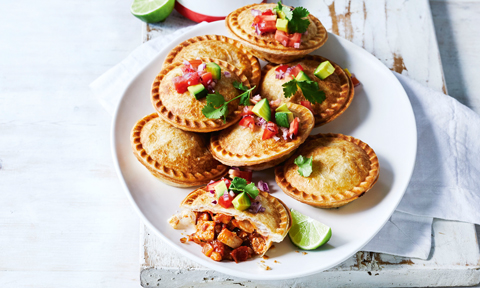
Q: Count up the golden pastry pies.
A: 8